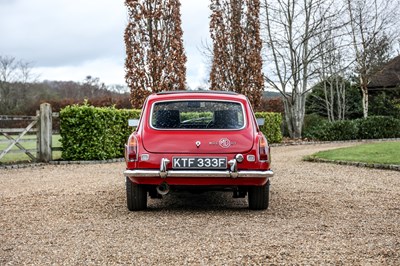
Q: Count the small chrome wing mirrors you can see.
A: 2